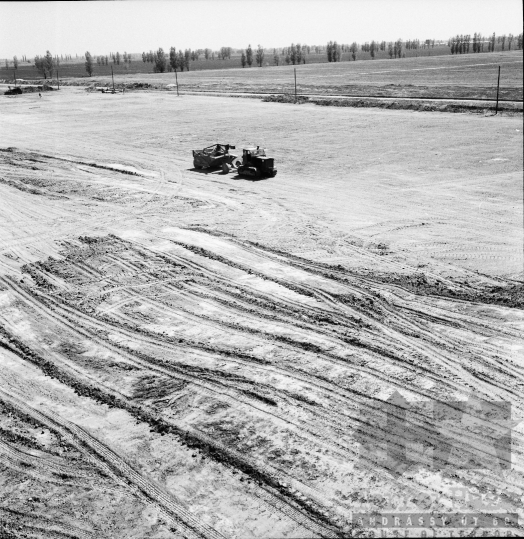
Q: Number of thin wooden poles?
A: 6